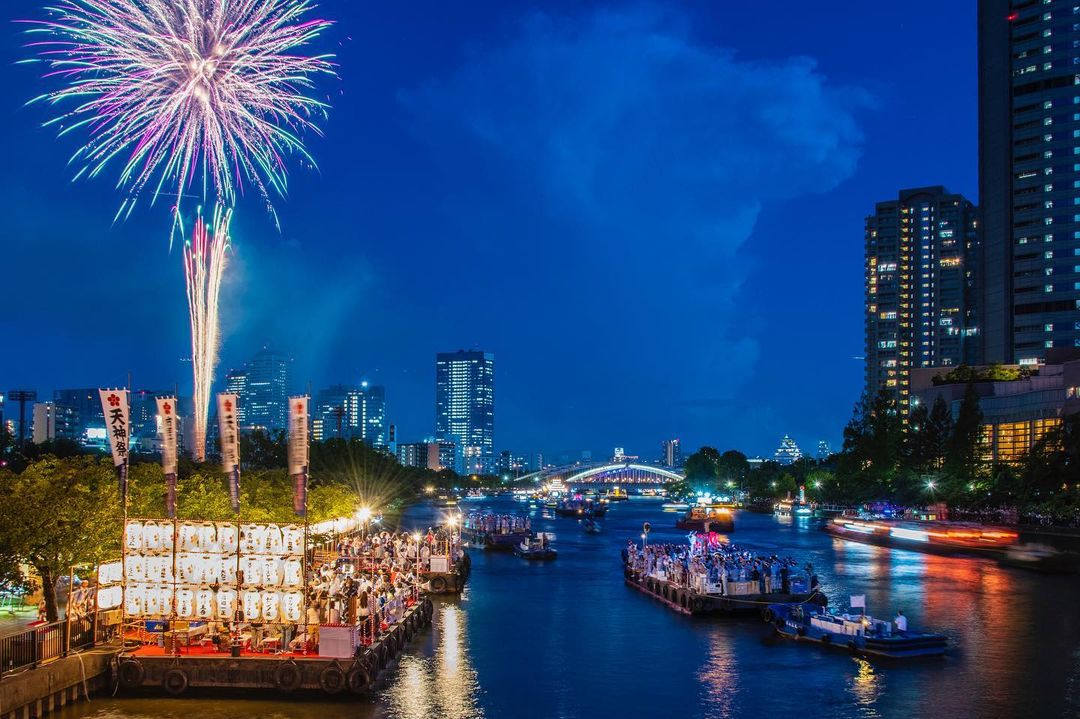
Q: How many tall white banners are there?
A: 4